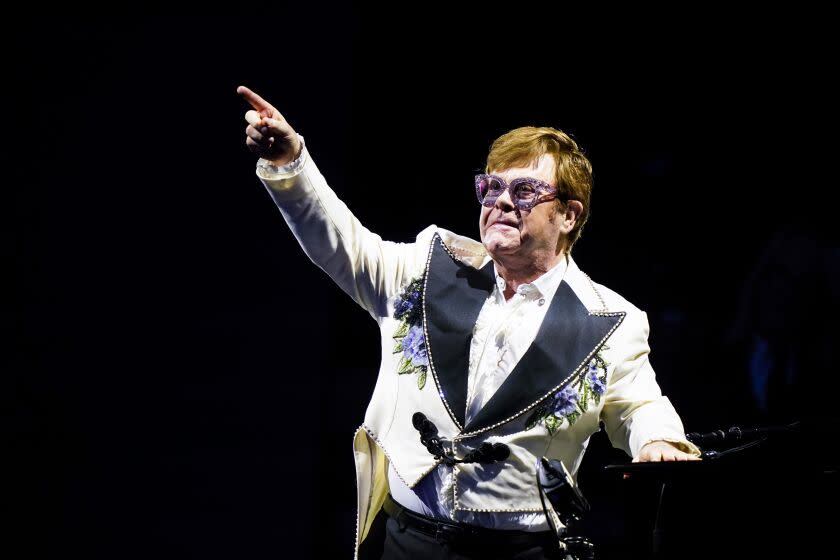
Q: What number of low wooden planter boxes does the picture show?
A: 0